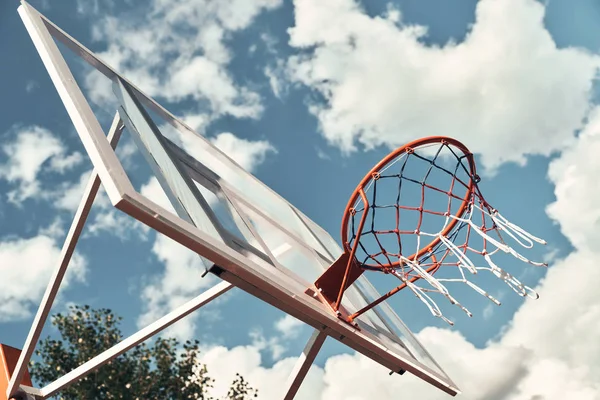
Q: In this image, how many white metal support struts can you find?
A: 3